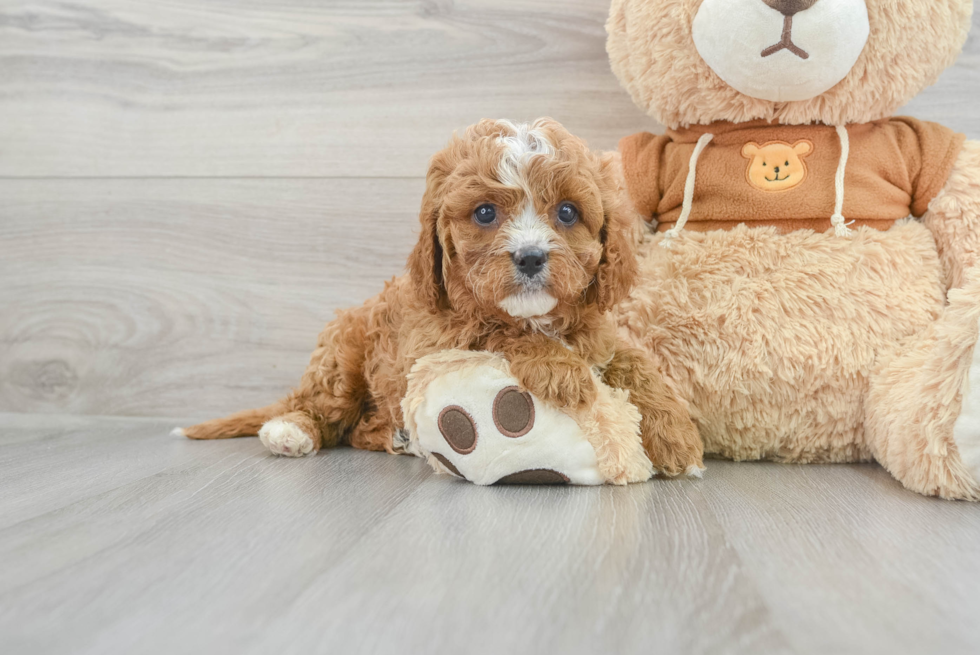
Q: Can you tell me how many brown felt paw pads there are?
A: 4